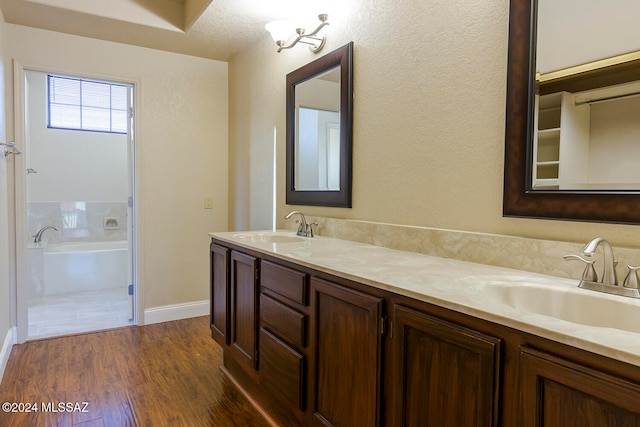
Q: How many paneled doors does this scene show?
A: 5